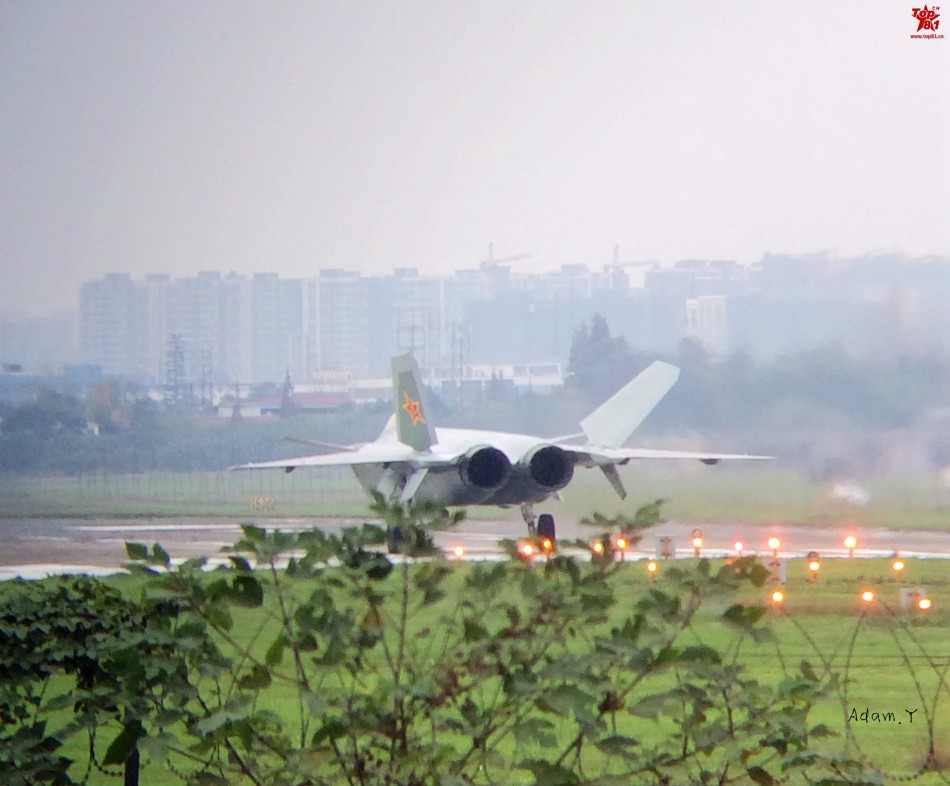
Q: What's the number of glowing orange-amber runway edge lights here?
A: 15